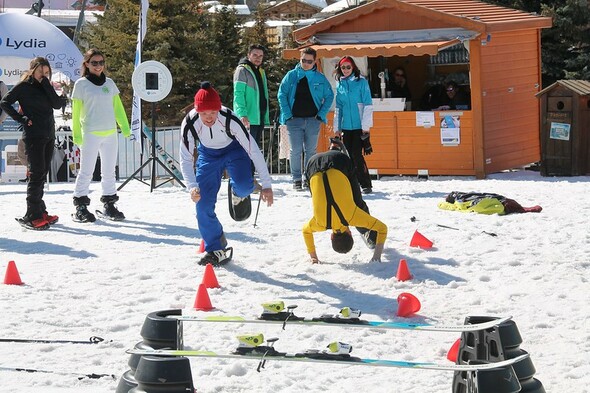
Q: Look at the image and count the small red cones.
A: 8